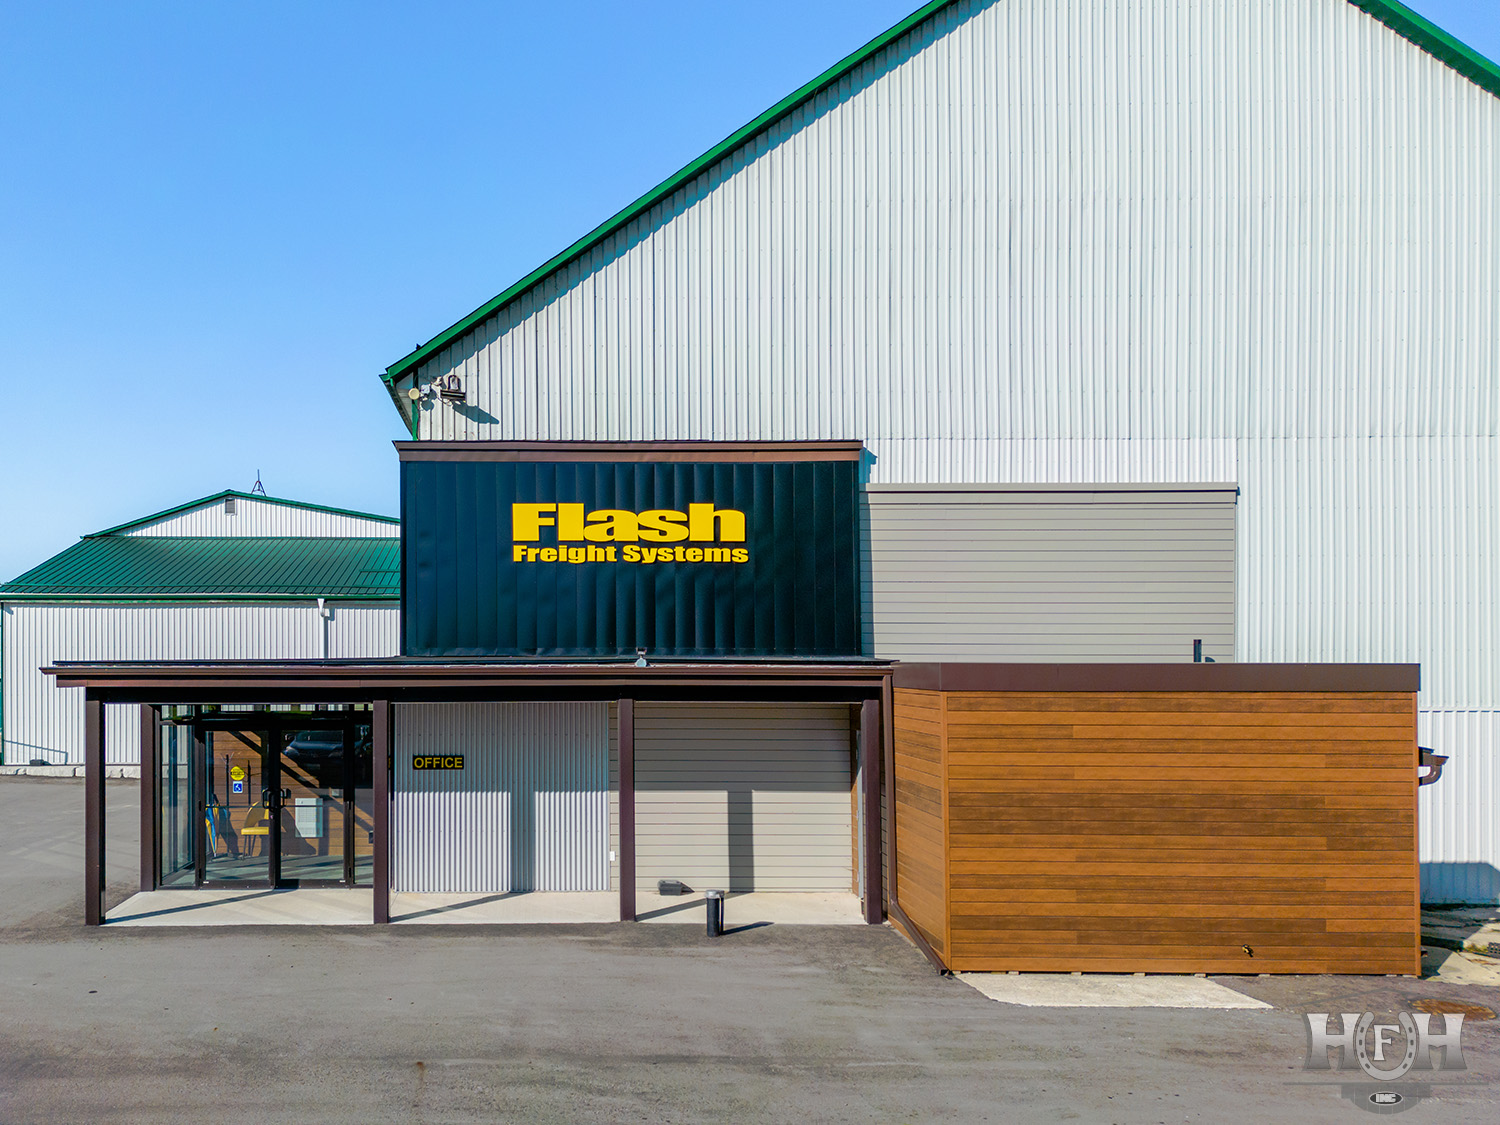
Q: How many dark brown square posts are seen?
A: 5